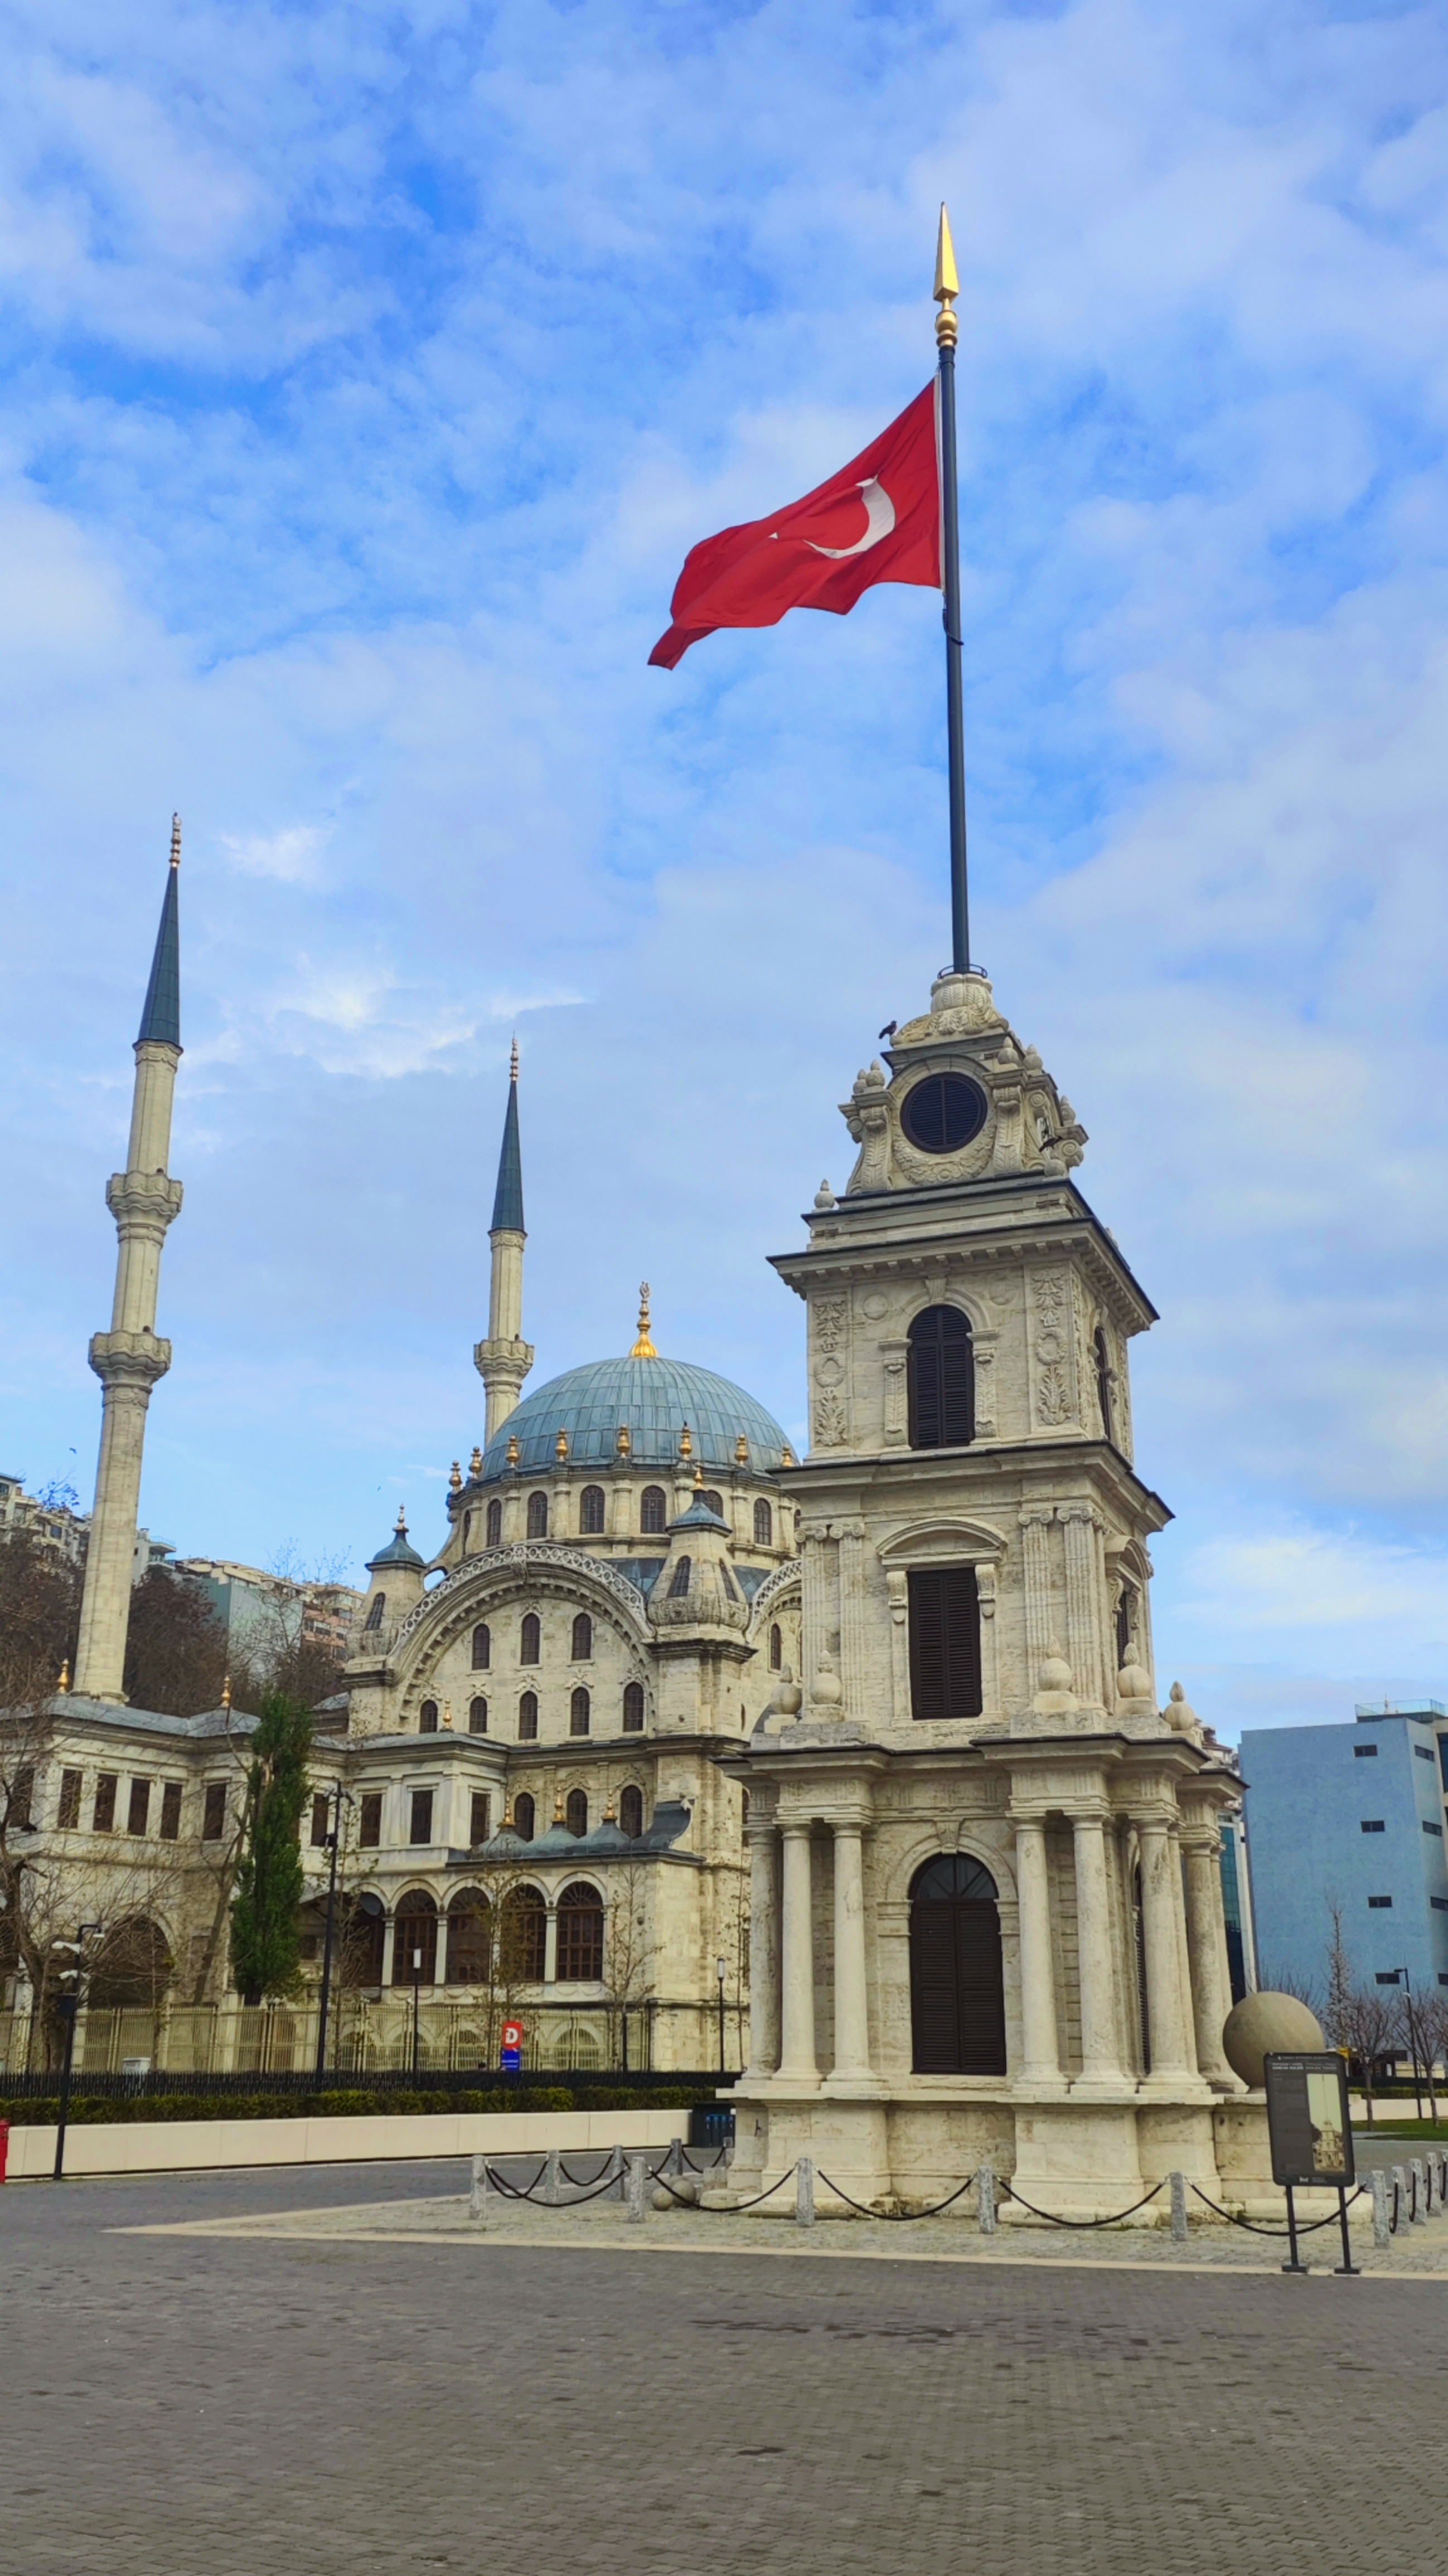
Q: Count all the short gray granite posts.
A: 14